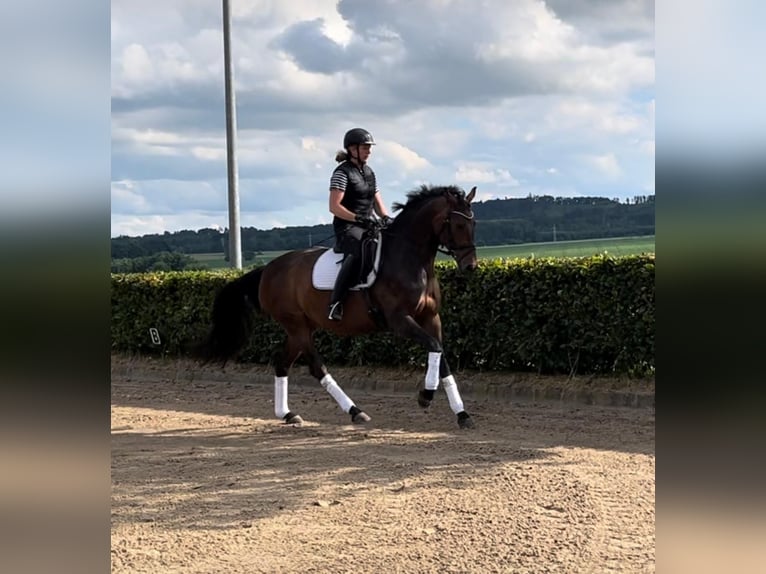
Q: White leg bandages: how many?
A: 4